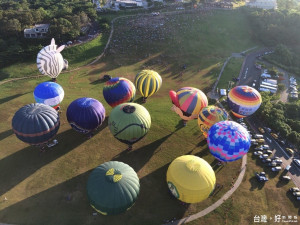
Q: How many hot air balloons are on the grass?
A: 13